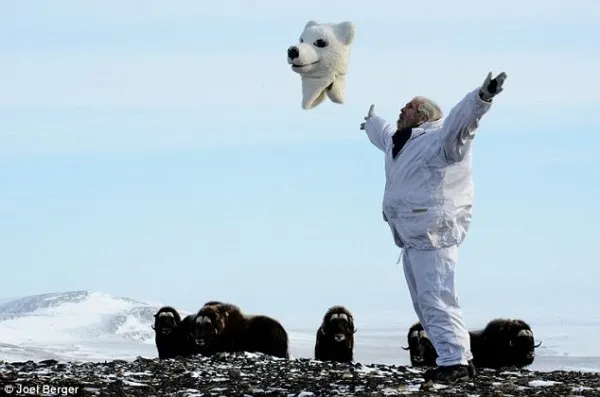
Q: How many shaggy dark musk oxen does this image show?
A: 5